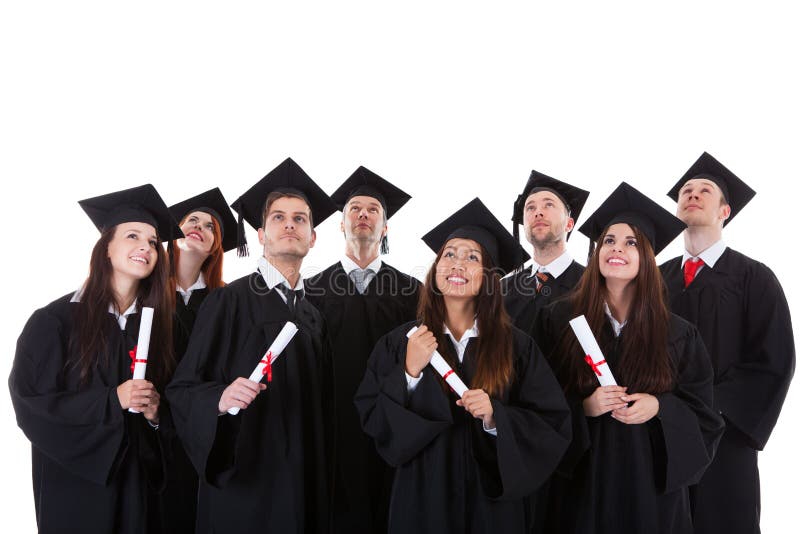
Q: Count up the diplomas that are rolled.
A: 4